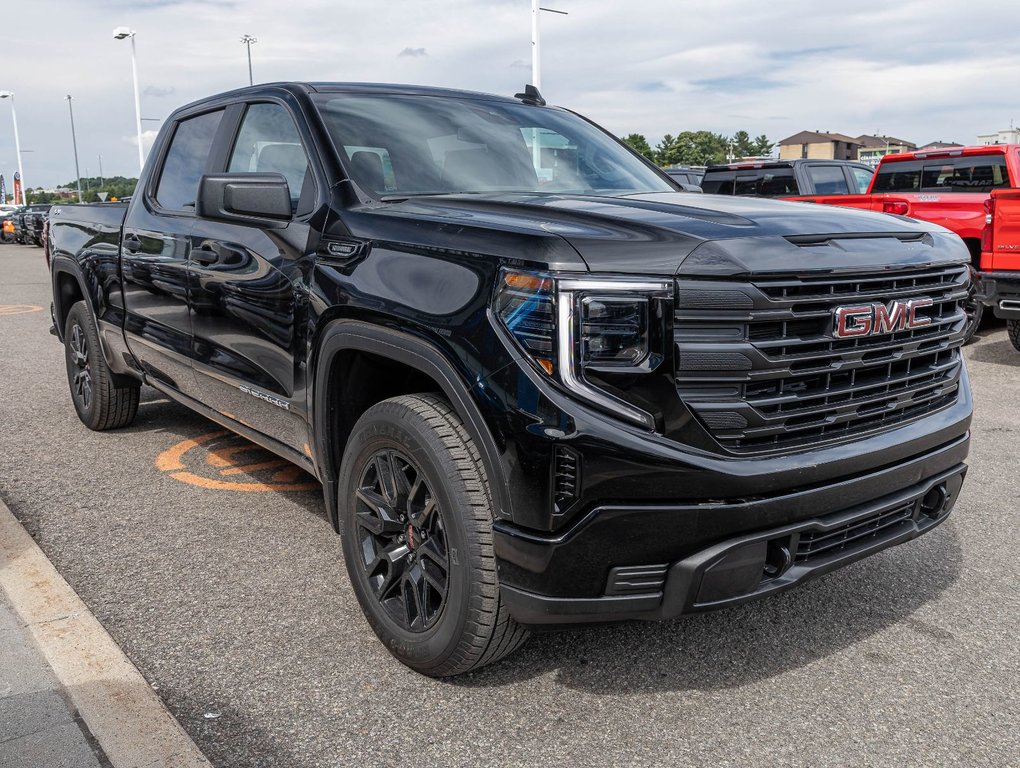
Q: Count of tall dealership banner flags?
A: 2